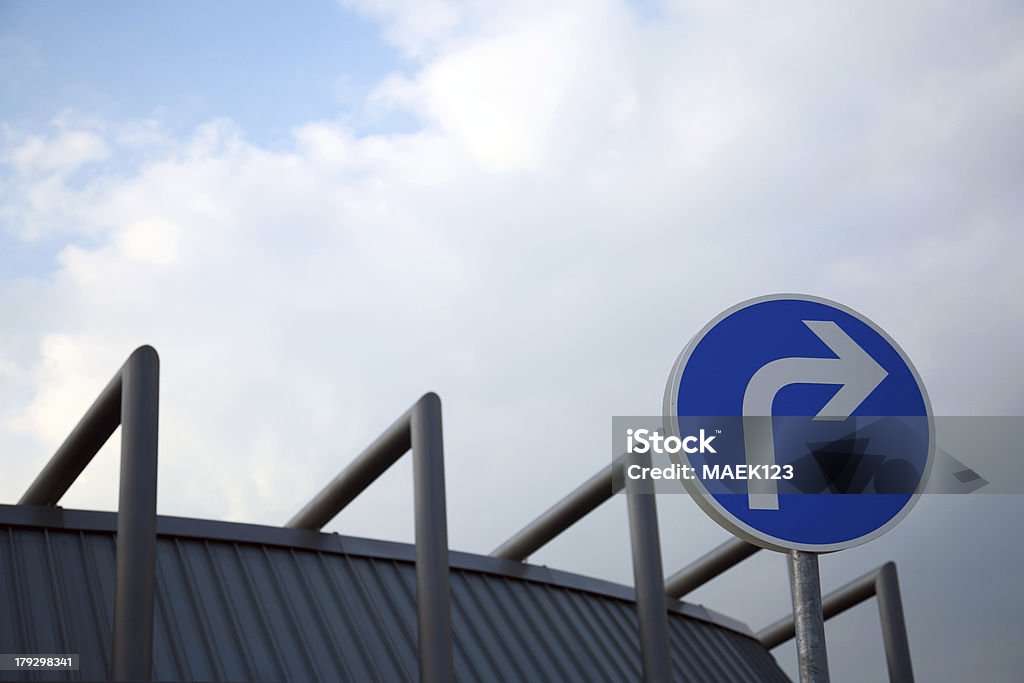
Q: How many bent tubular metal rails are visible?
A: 5